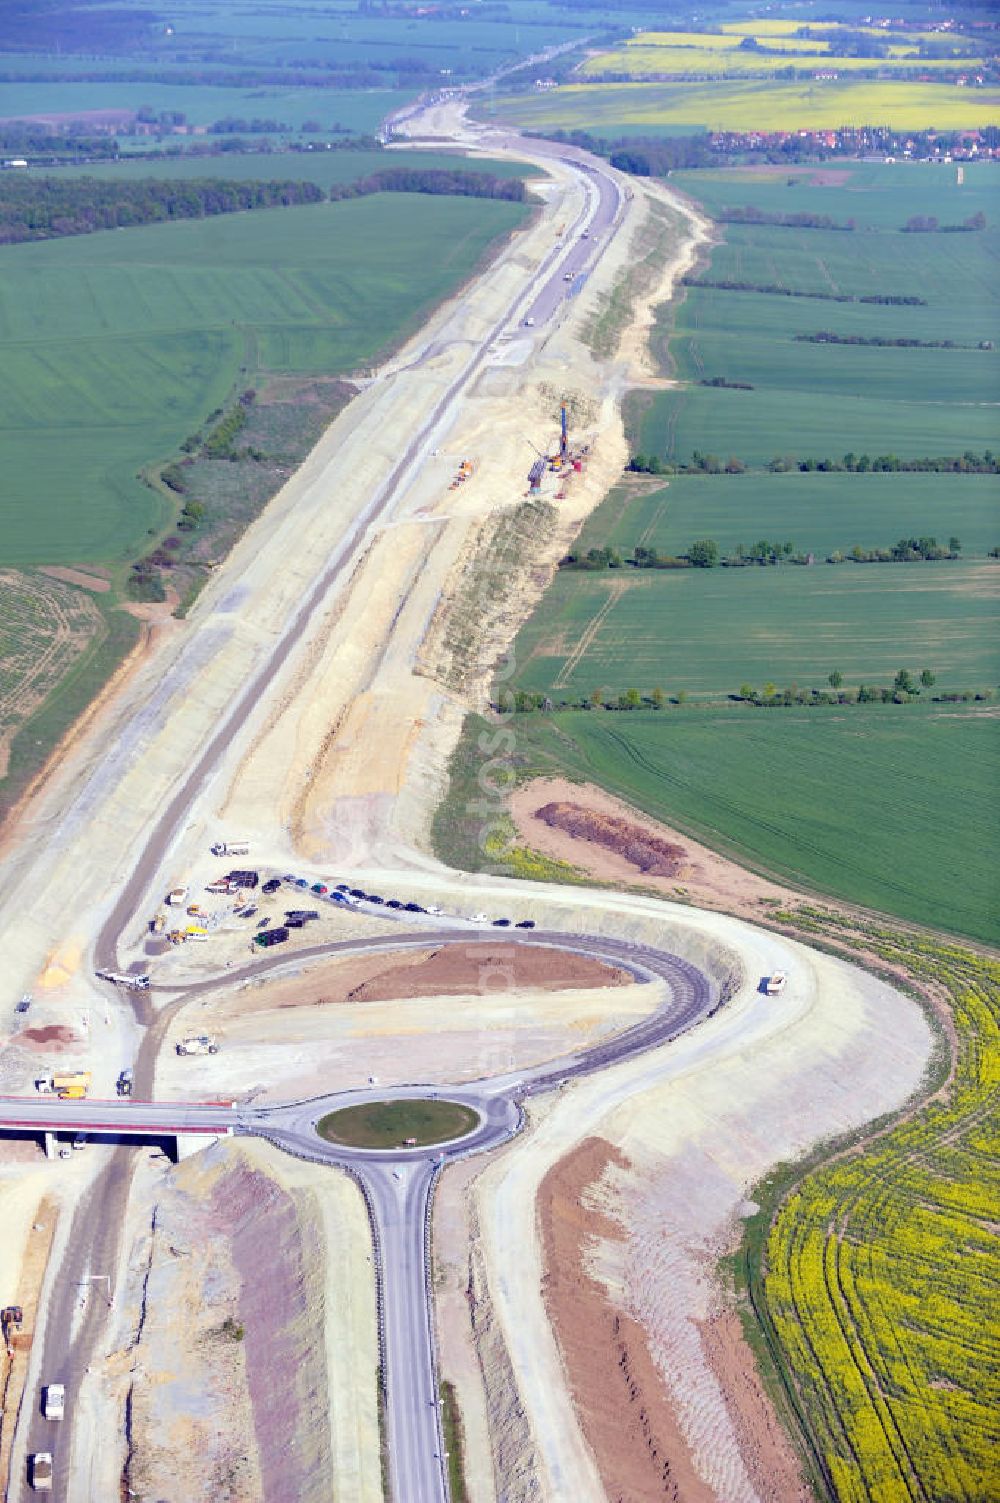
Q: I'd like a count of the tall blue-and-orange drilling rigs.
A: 1